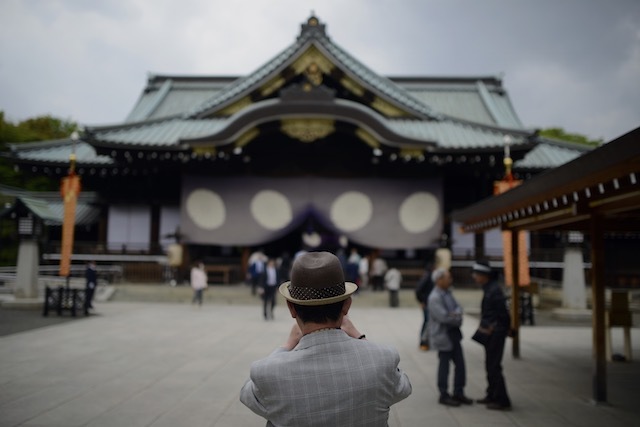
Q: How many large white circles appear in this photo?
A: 4